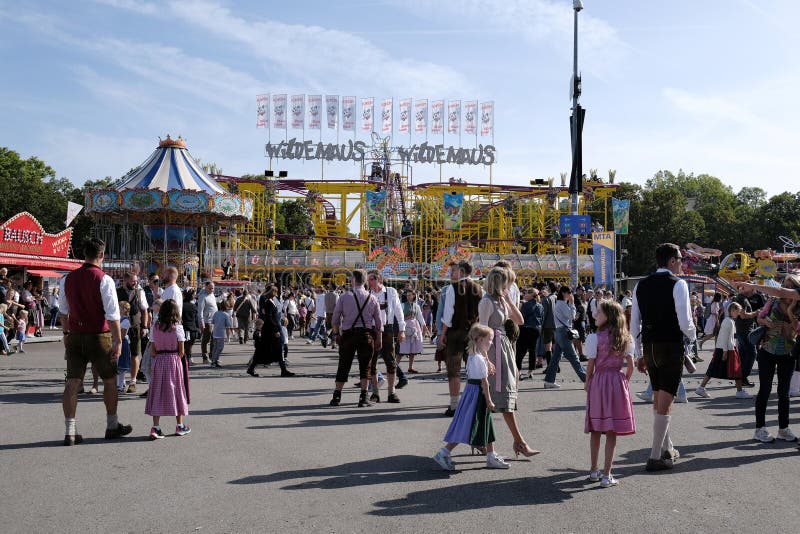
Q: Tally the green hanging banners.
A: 3